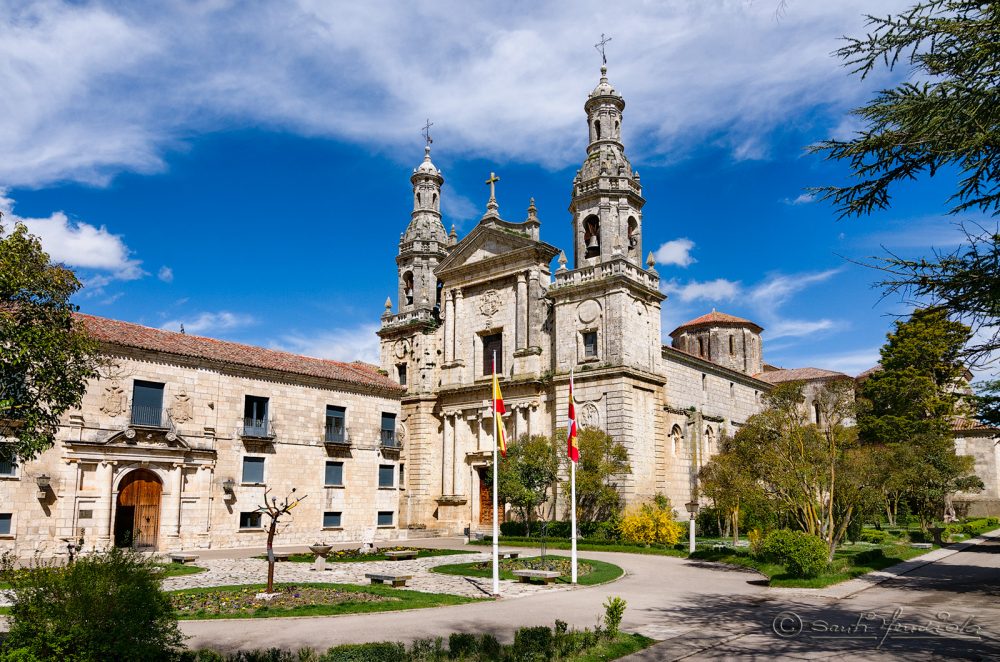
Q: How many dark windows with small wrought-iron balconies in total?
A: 4